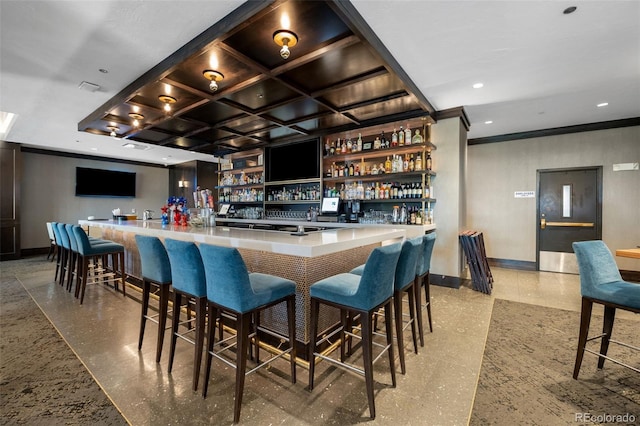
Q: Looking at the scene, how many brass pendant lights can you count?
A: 5